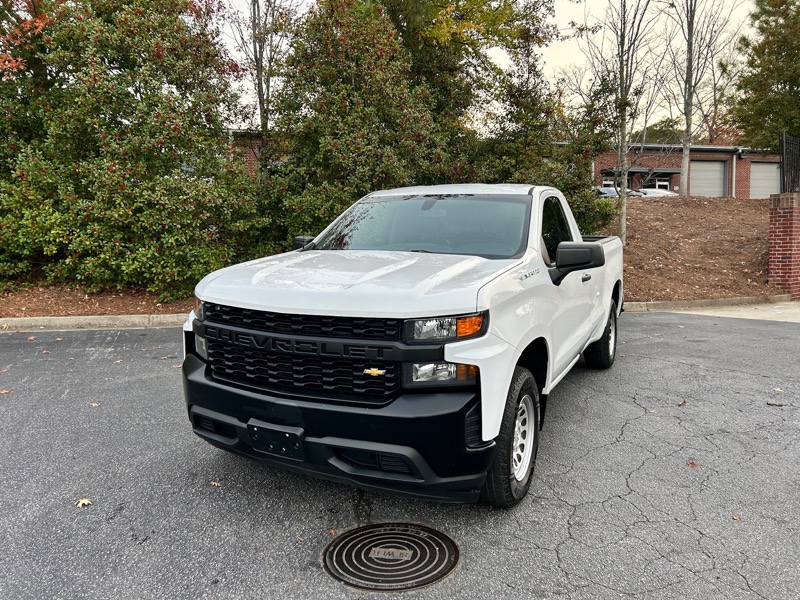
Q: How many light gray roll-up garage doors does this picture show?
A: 2